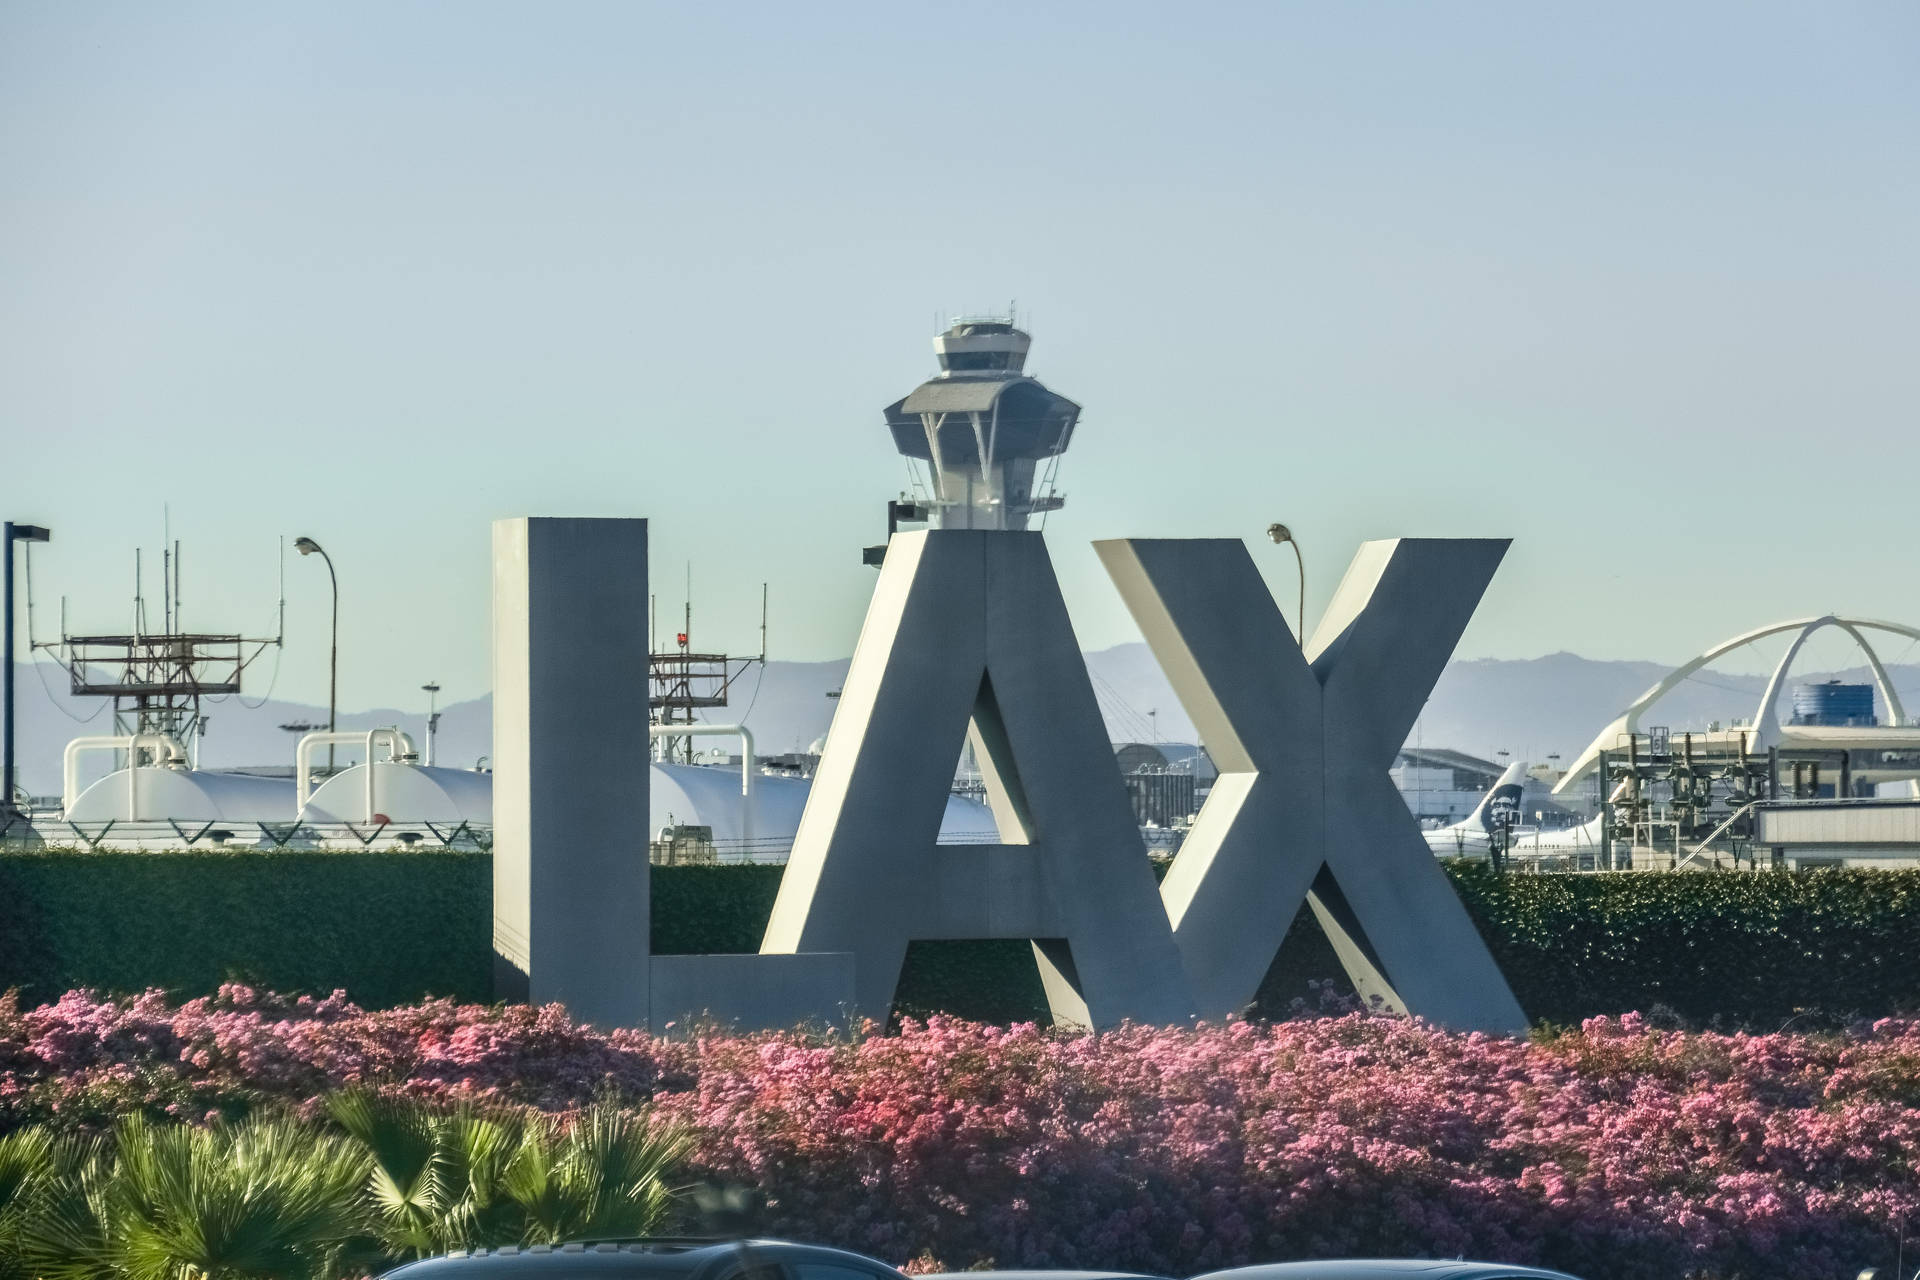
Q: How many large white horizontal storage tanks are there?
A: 3